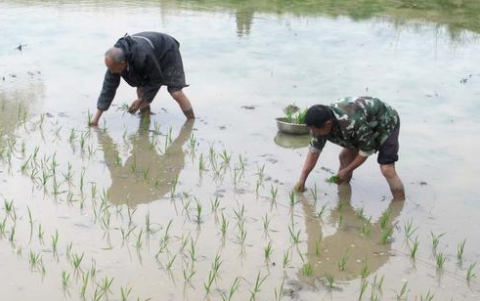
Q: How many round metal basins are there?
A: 1